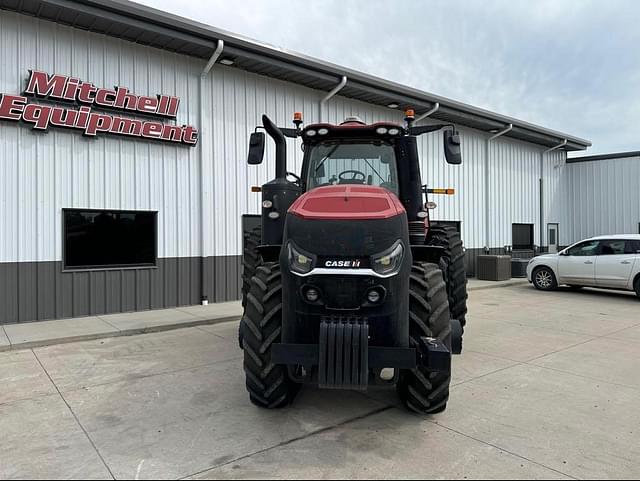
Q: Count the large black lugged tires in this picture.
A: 4